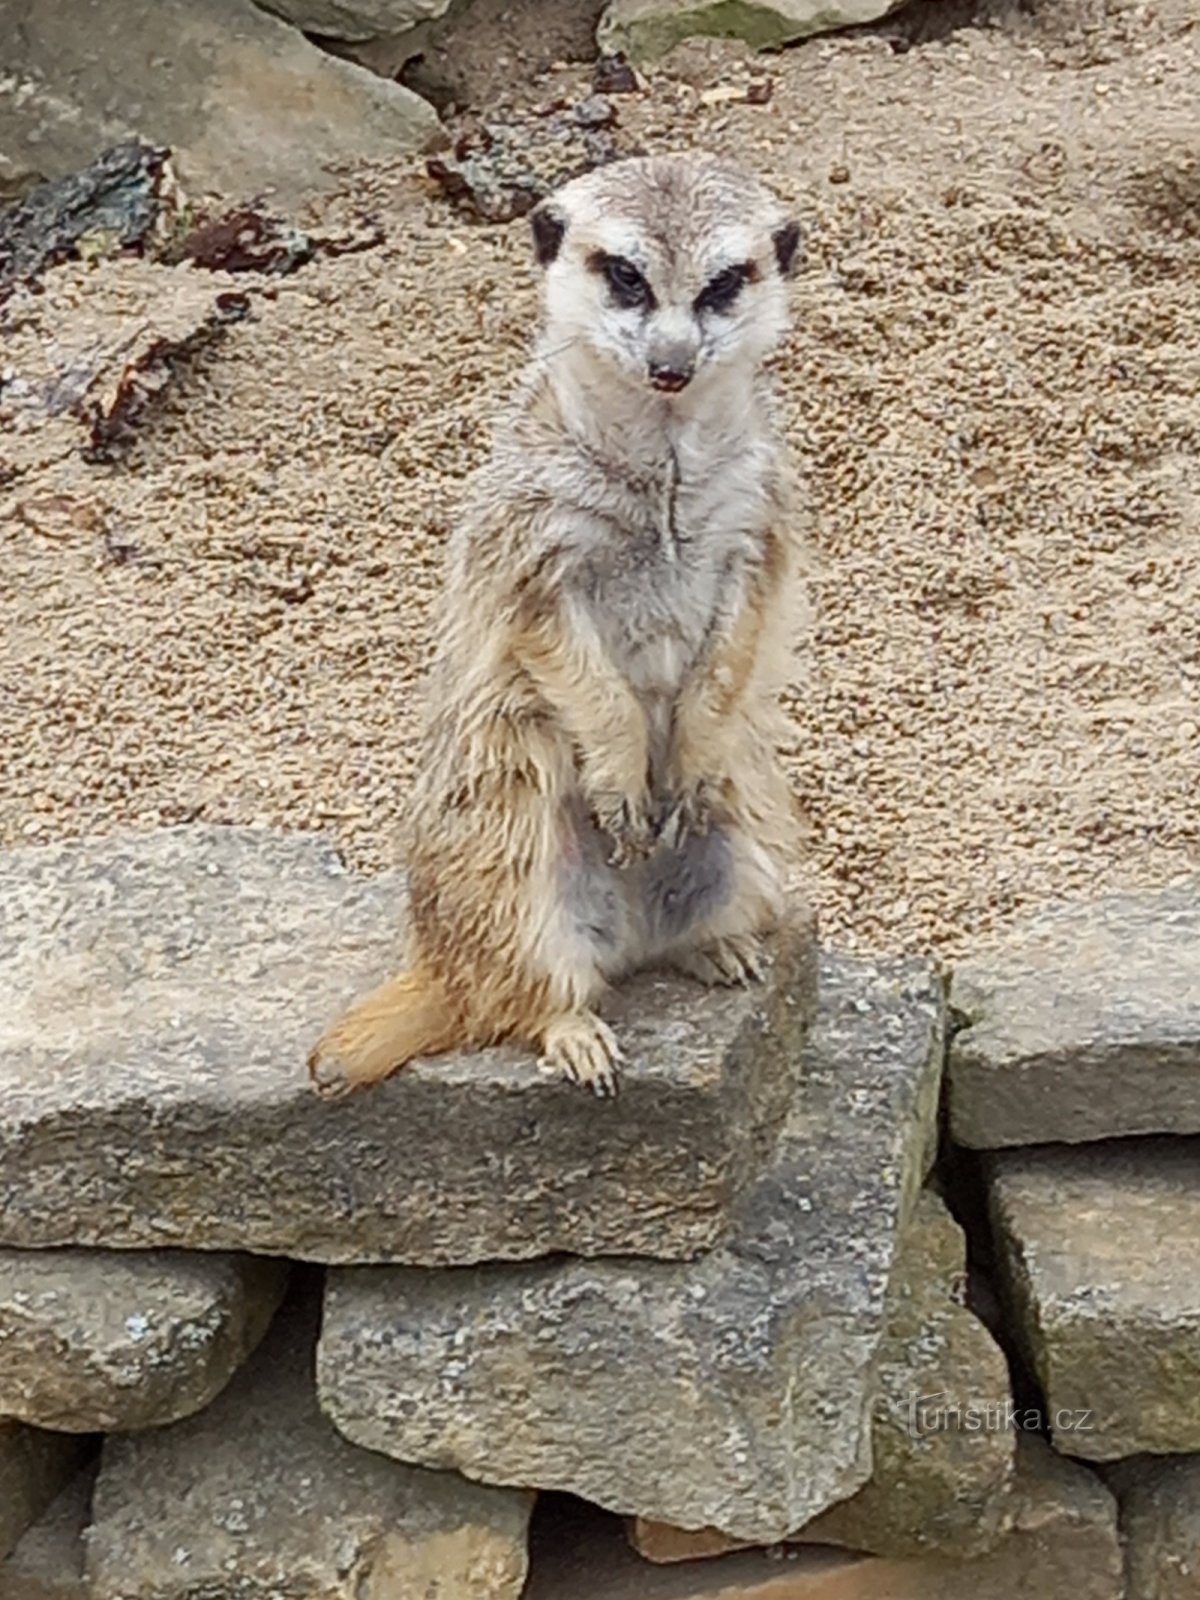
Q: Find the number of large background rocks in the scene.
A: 3